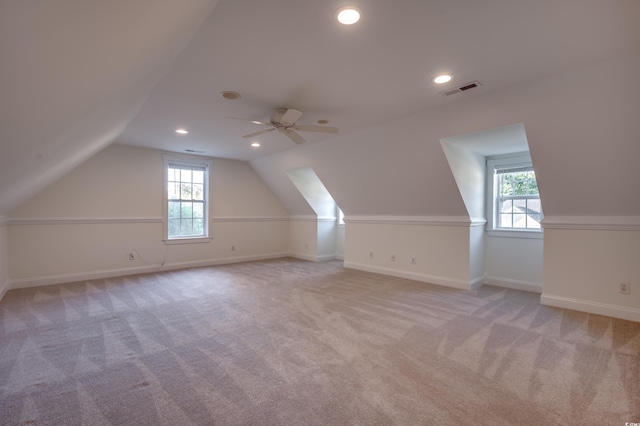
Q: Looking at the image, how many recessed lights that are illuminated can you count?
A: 4